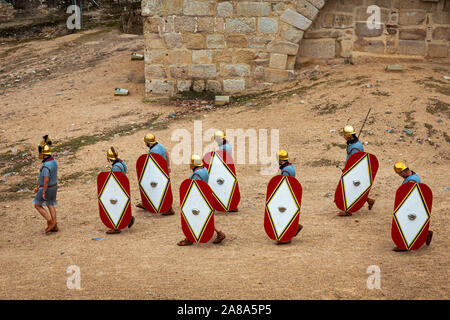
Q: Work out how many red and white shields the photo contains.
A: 7